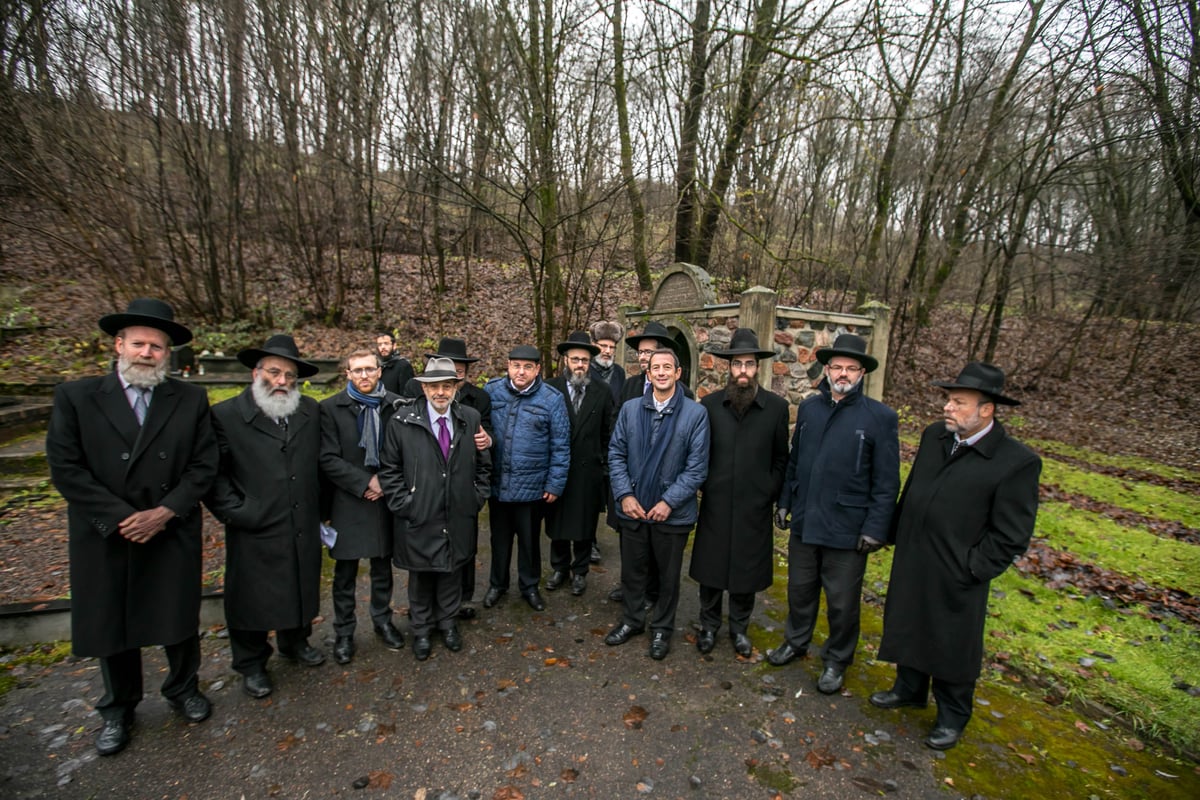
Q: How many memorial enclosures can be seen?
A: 1